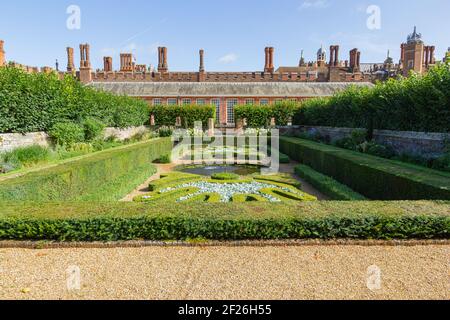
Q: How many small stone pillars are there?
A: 6